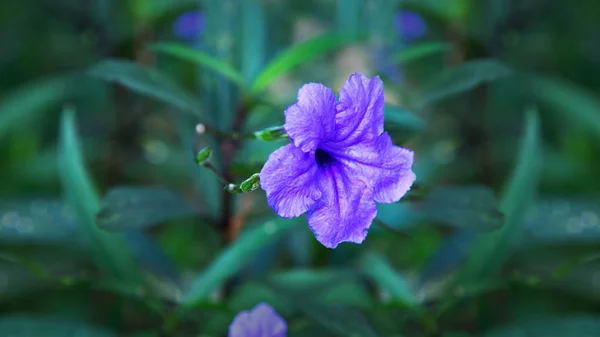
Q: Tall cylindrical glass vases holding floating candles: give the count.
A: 0